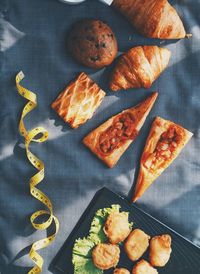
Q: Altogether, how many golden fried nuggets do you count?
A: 6